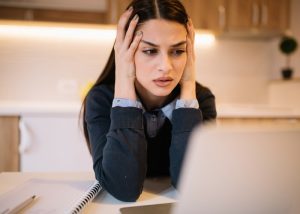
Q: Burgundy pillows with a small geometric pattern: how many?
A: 0